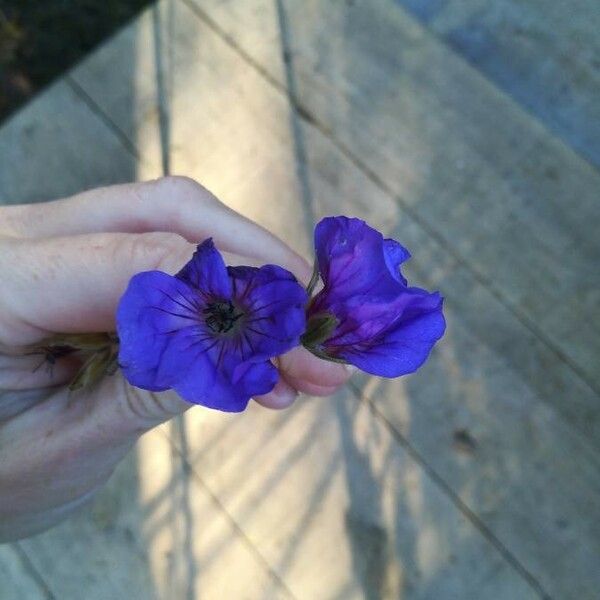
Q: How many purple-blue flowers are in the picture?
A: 2